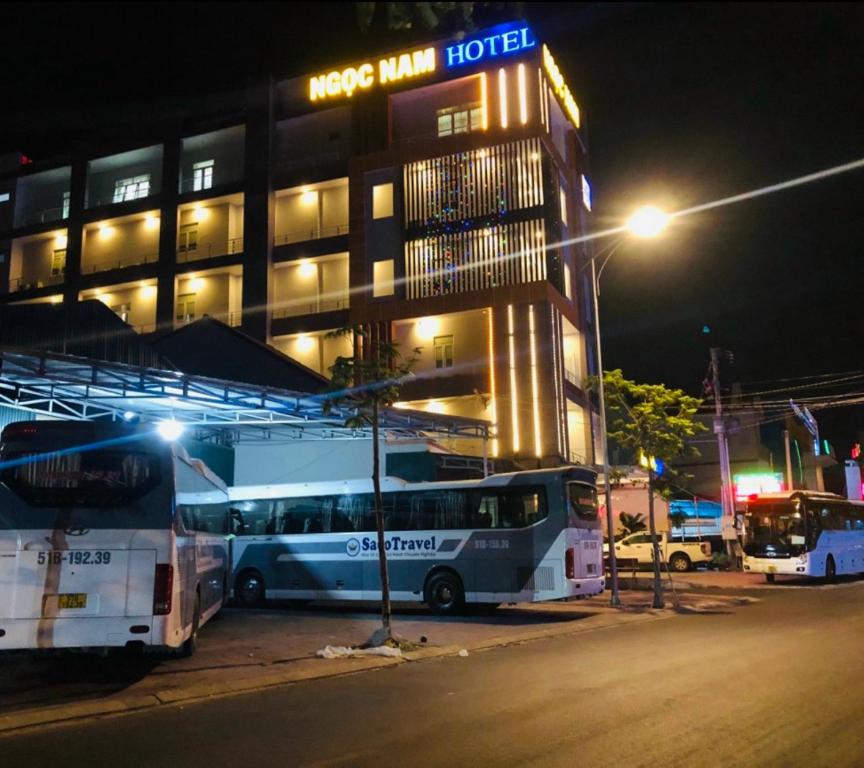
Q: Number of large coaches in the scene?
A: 3